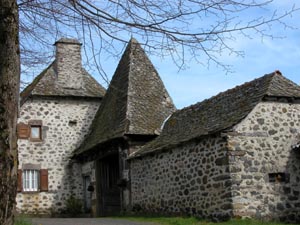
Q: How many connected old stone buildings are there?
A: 3